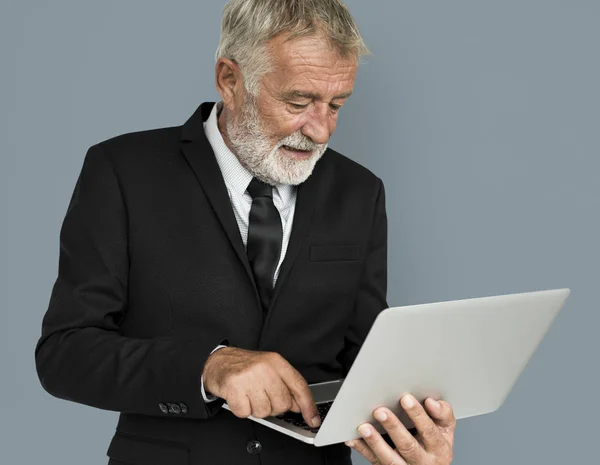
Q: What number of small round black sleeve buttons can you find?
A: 3